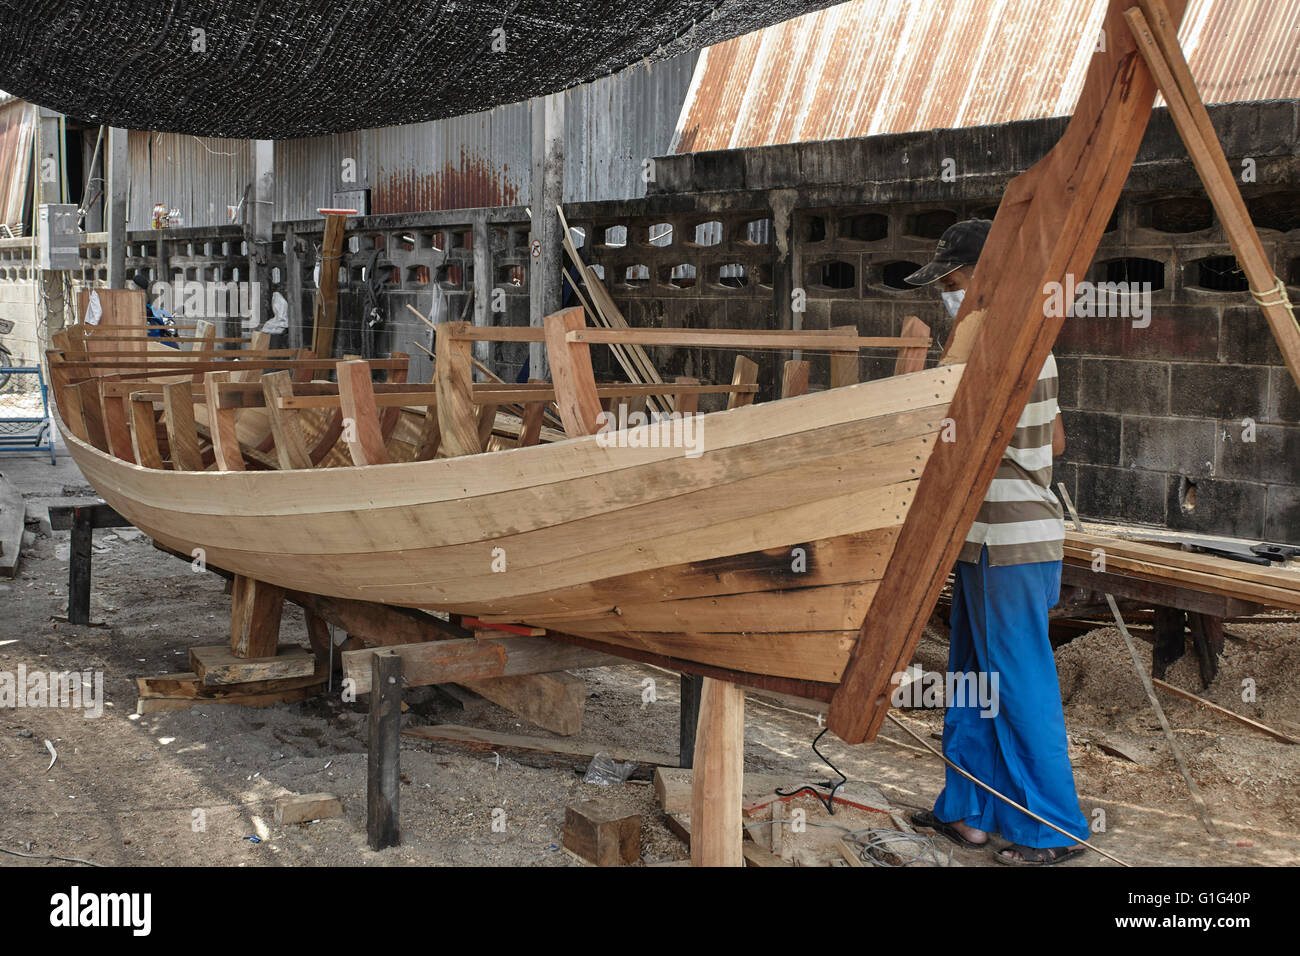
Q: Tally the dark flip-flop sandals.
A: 2